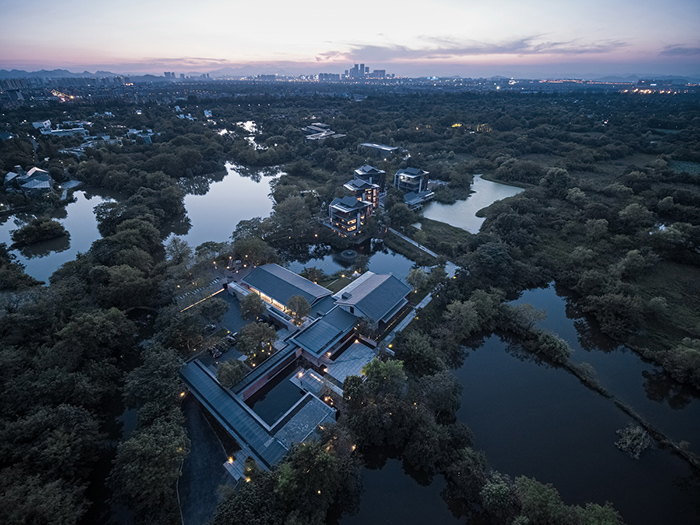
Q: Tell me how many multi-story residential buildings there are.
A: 4